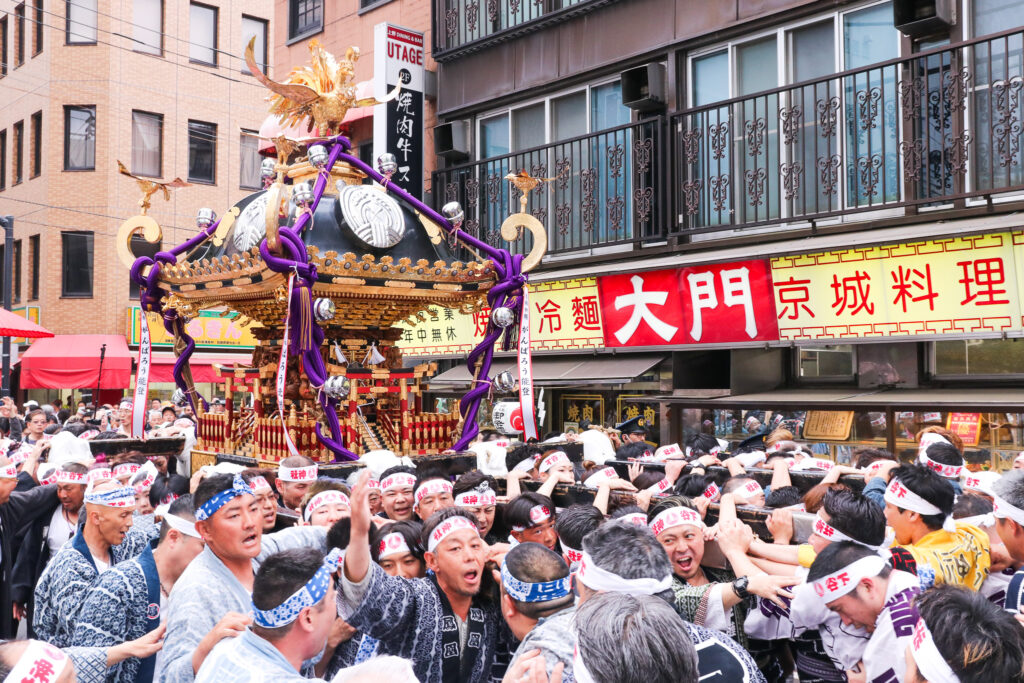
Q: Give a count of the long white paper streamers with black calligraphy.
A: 3